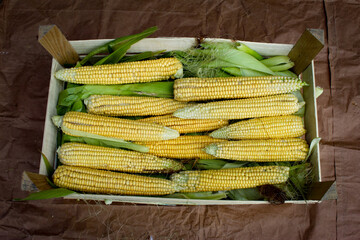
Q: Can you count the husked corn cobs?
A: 12